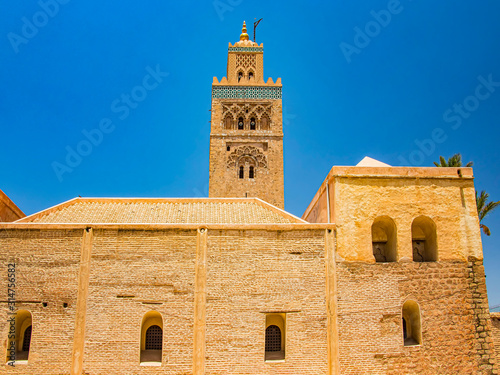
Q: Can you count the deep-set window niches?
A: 6